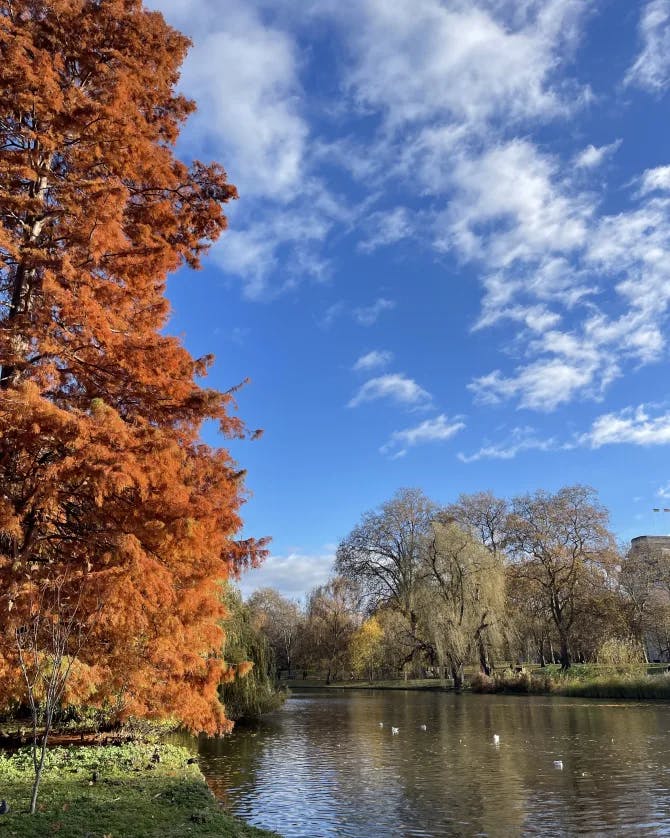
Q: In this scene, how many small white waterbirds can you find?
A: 5